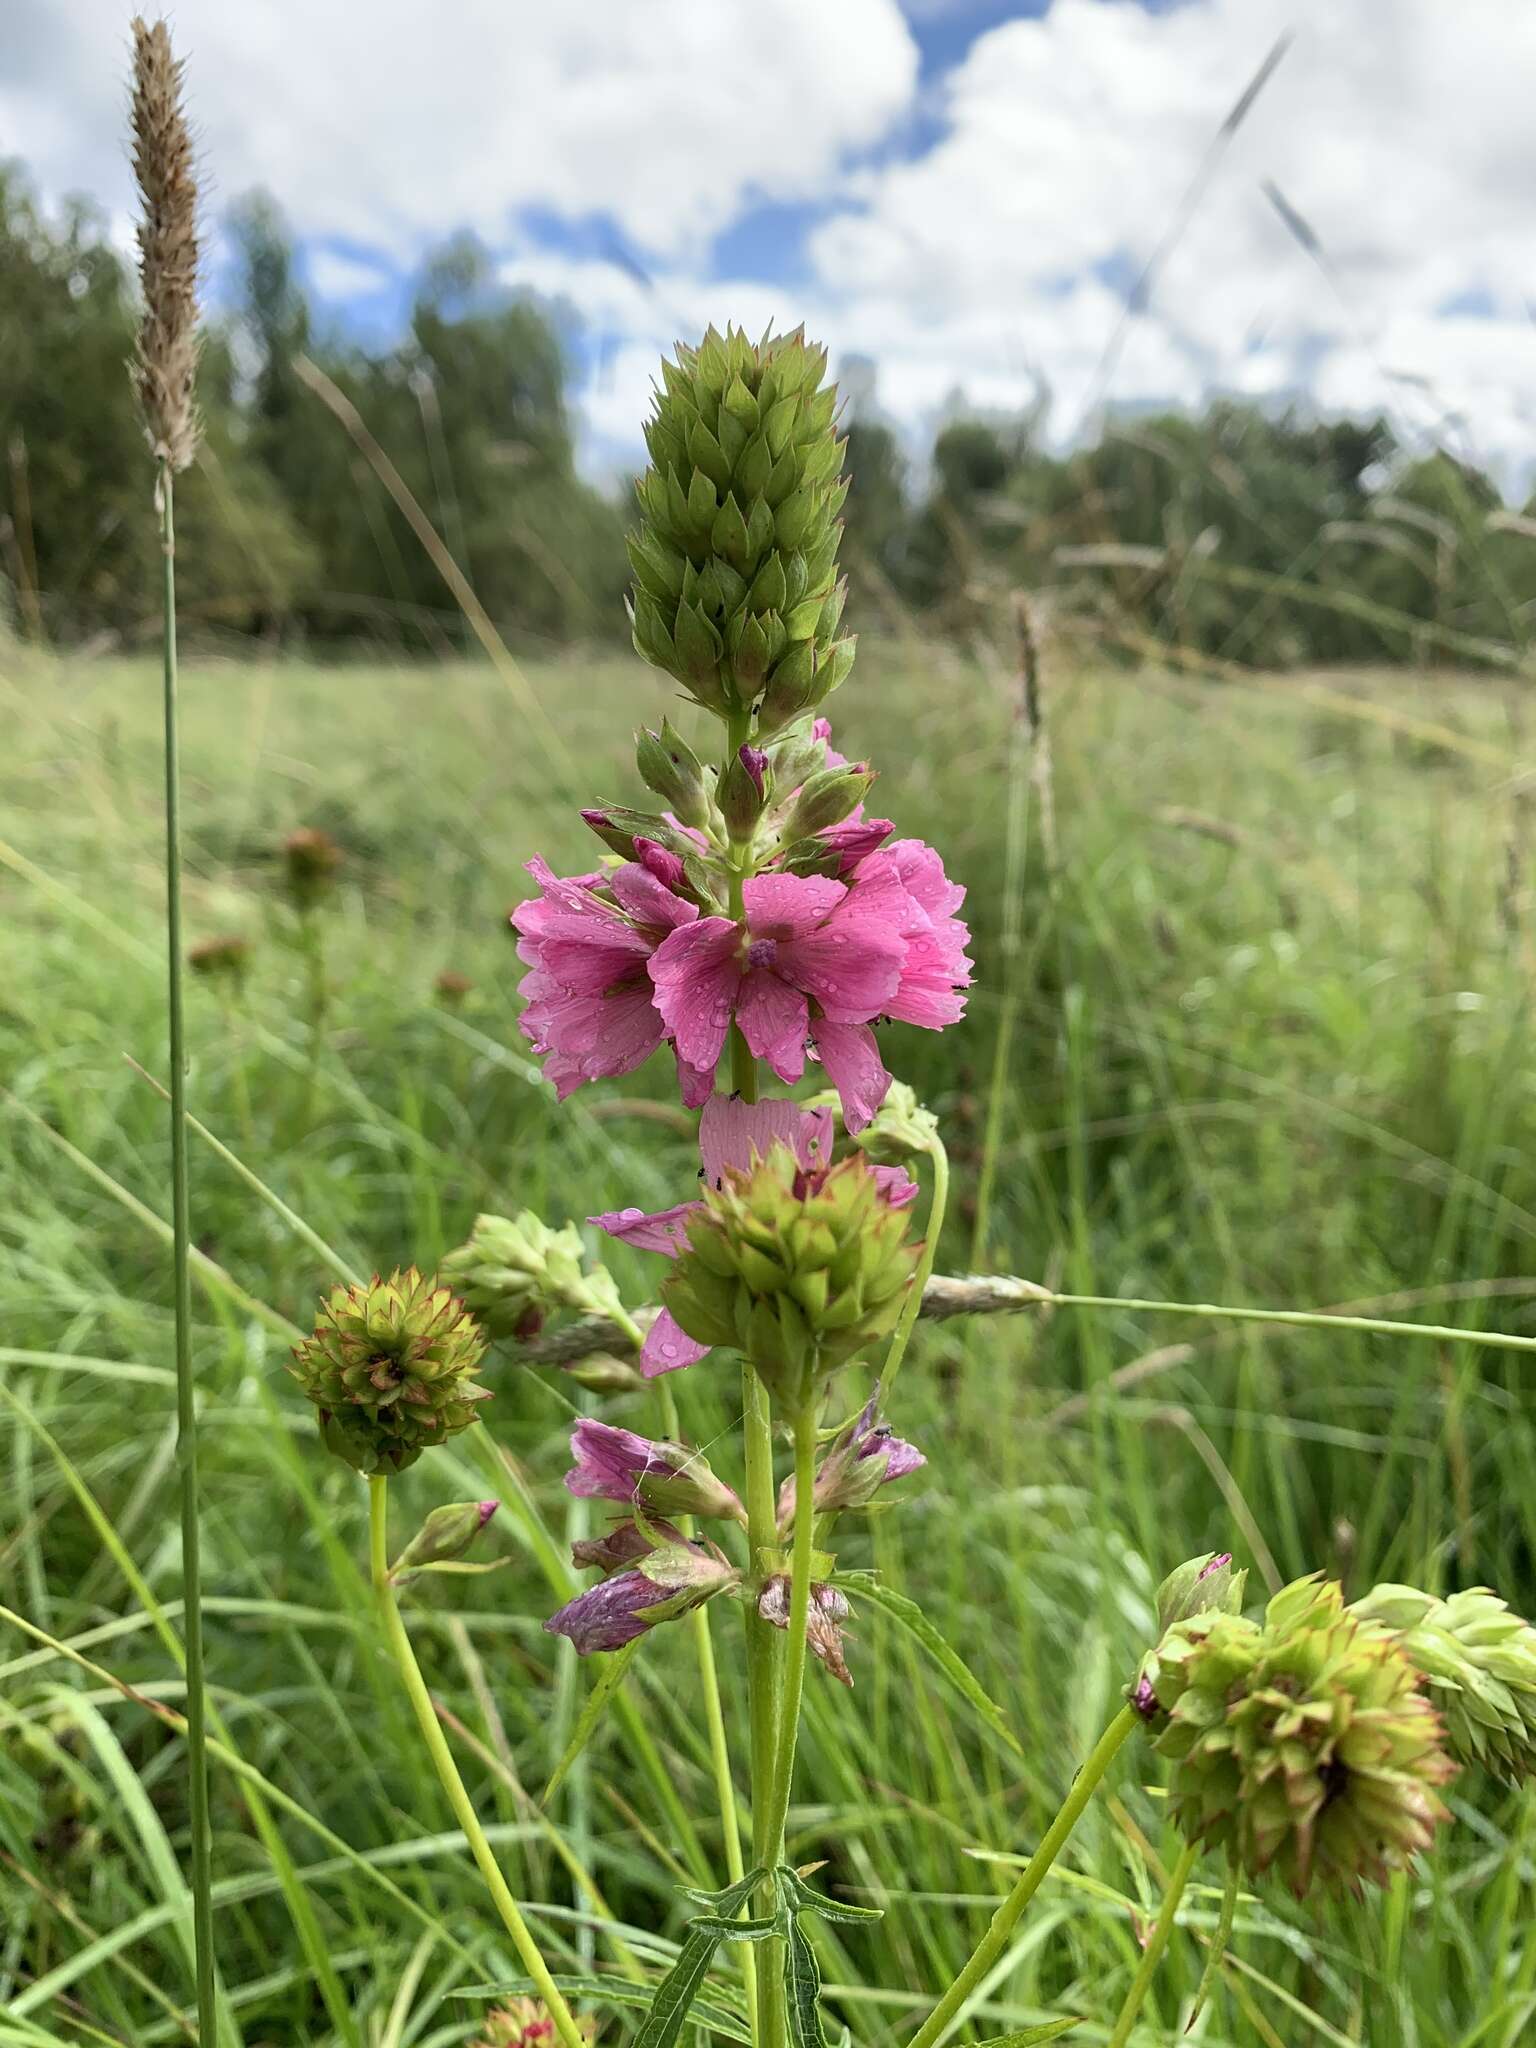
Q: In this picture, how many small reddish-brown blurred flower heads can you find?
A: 3